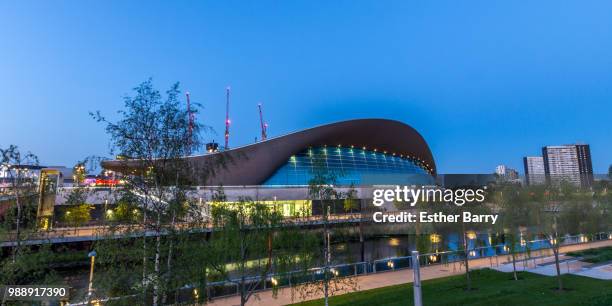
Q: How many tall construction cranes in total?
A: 3